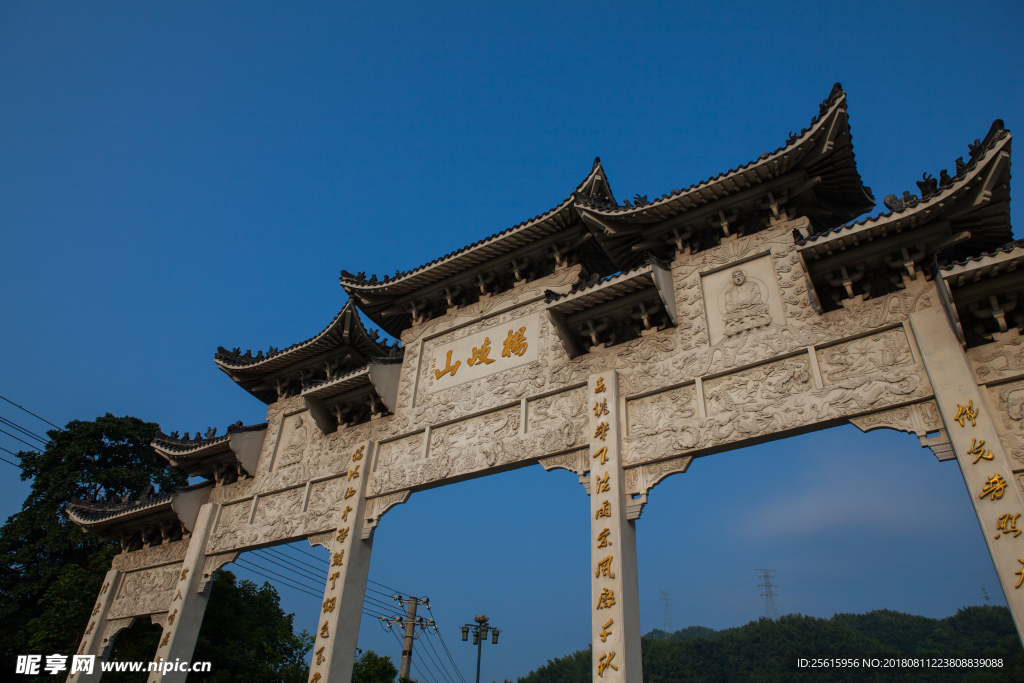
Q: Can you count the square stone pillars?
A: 5